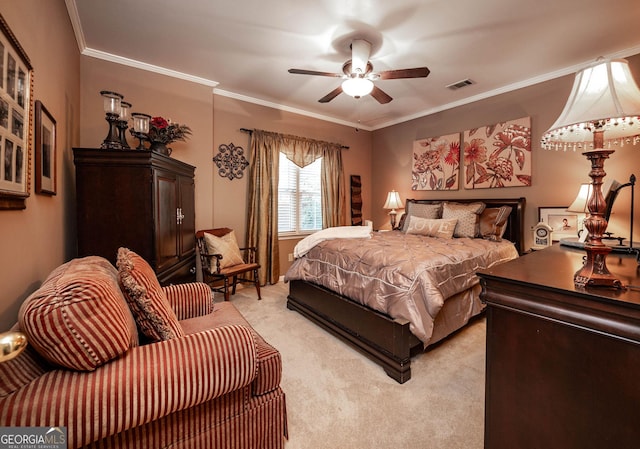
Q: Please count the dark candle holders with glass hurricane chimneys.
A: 3